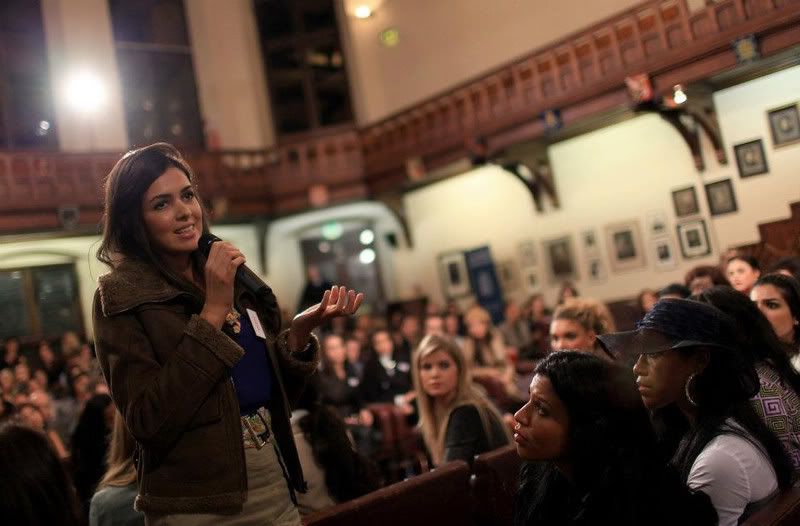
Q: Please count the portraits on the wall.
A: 15